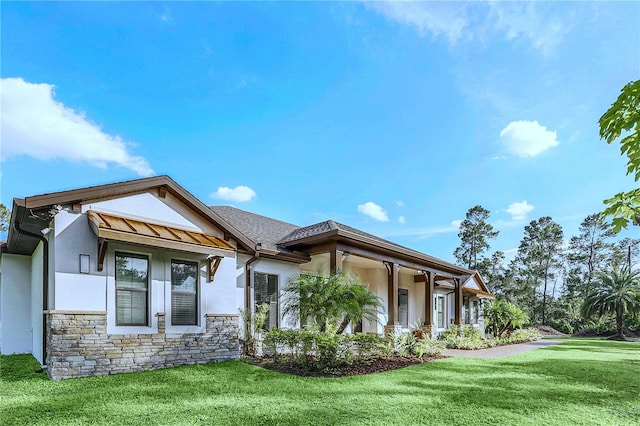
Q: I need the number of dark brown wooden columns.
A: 4